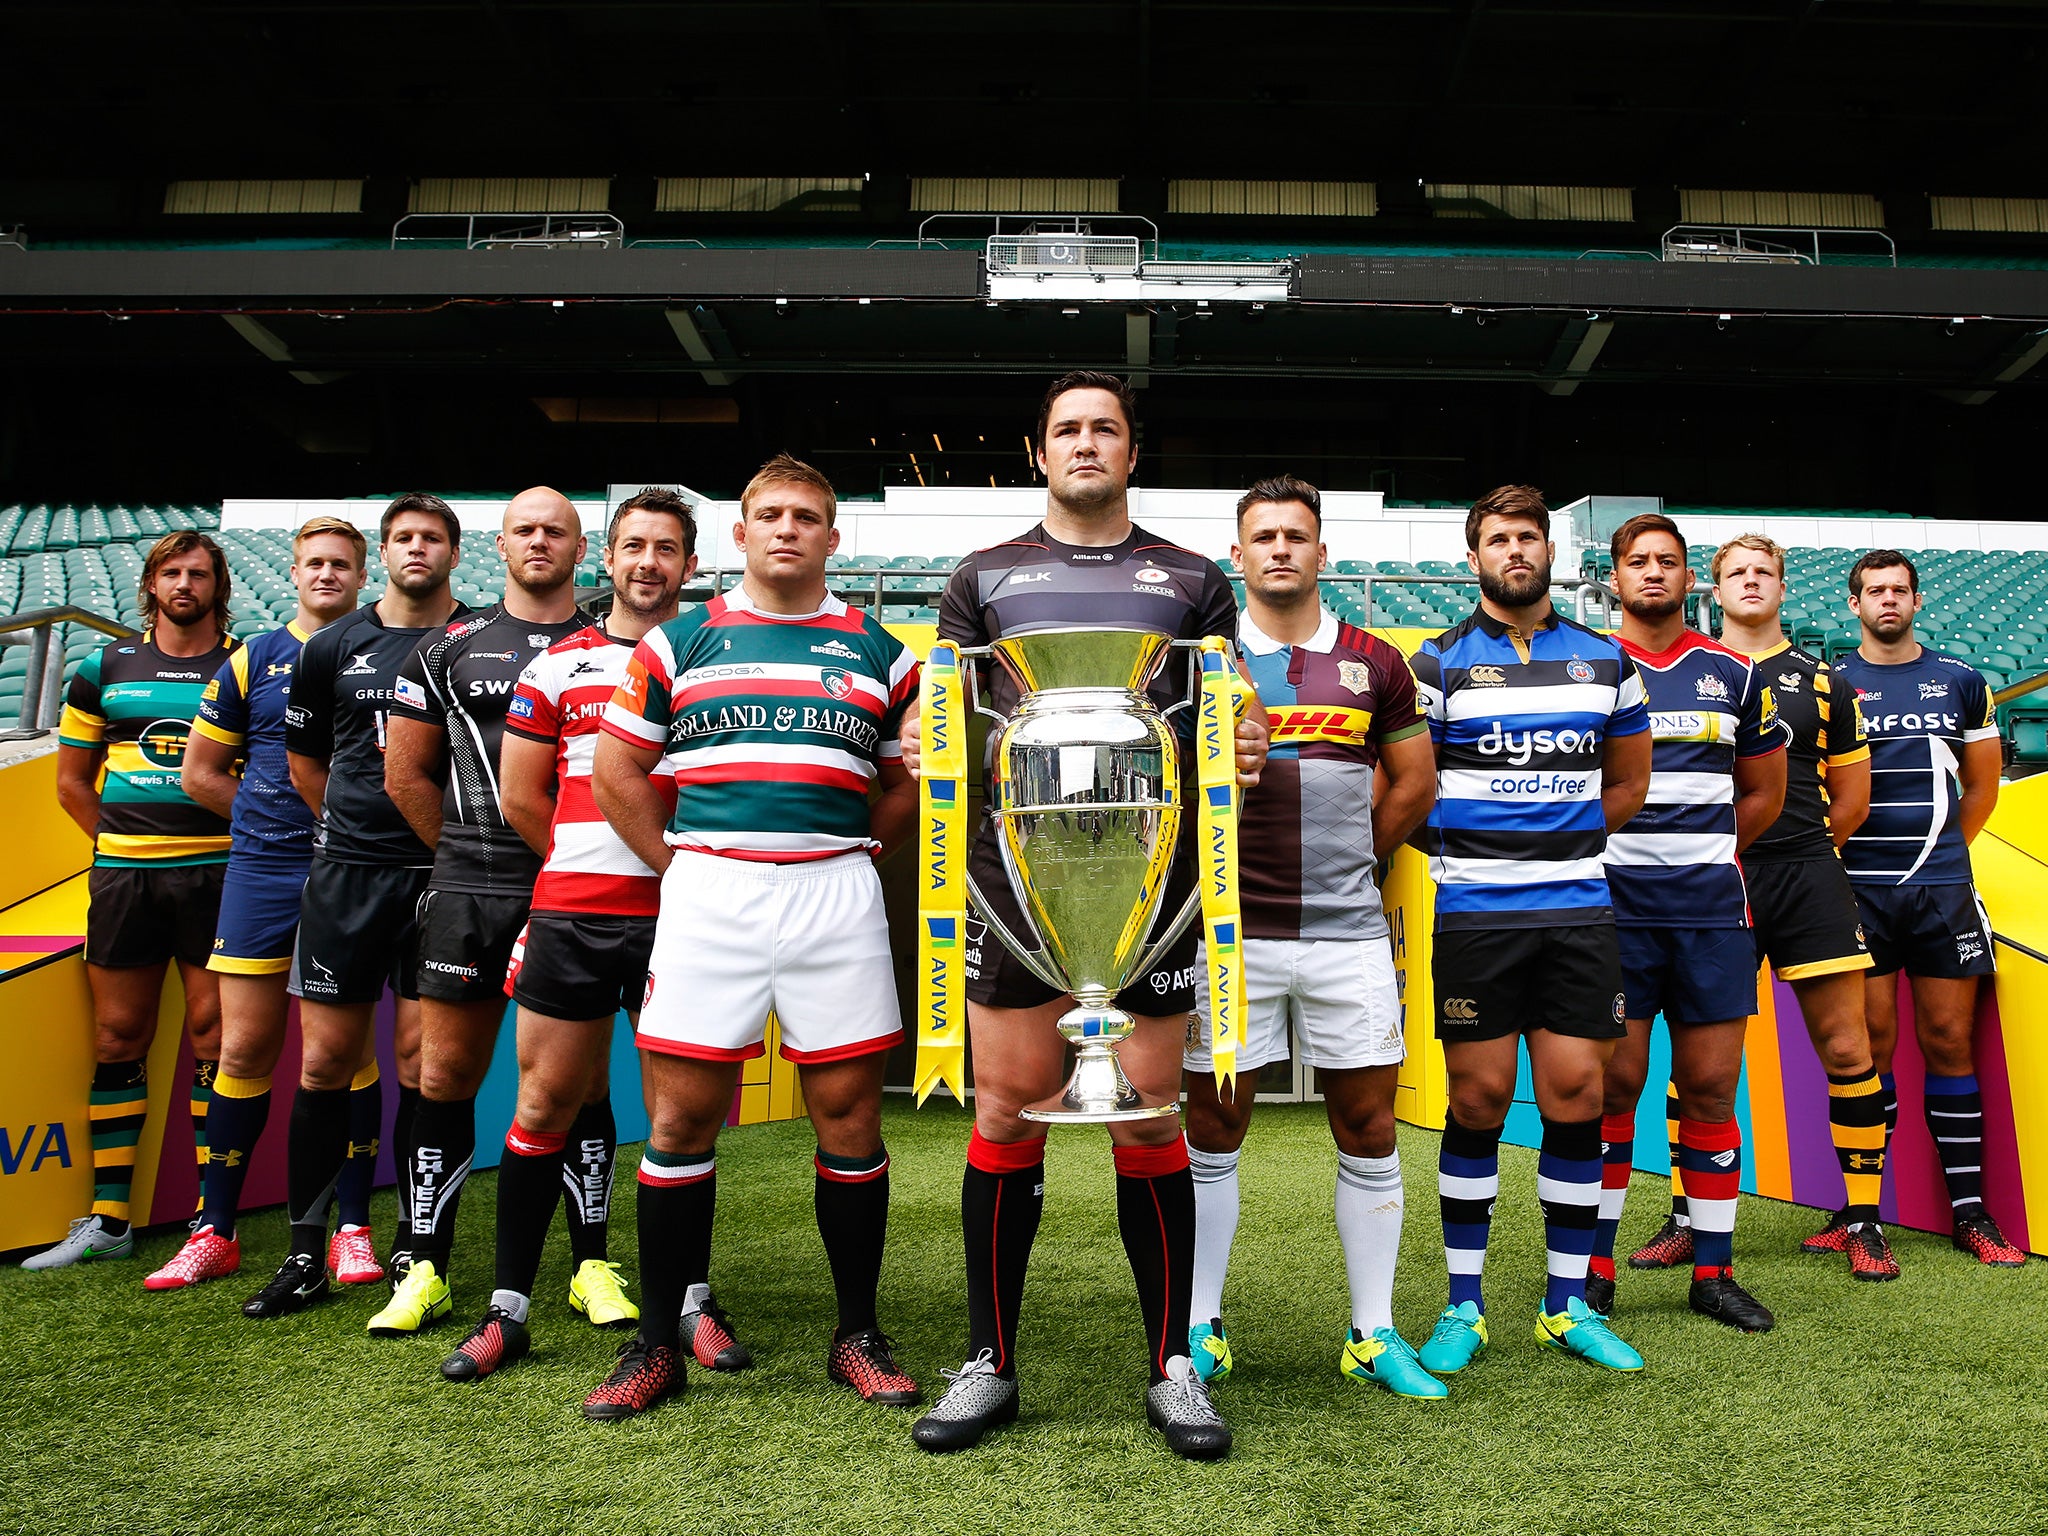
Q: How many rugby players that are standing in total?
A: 12